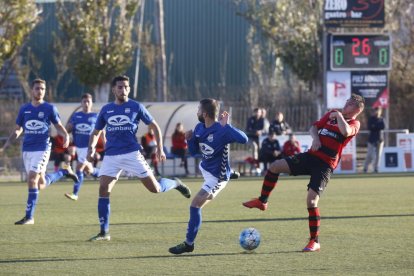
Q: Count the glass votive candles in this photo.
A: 0